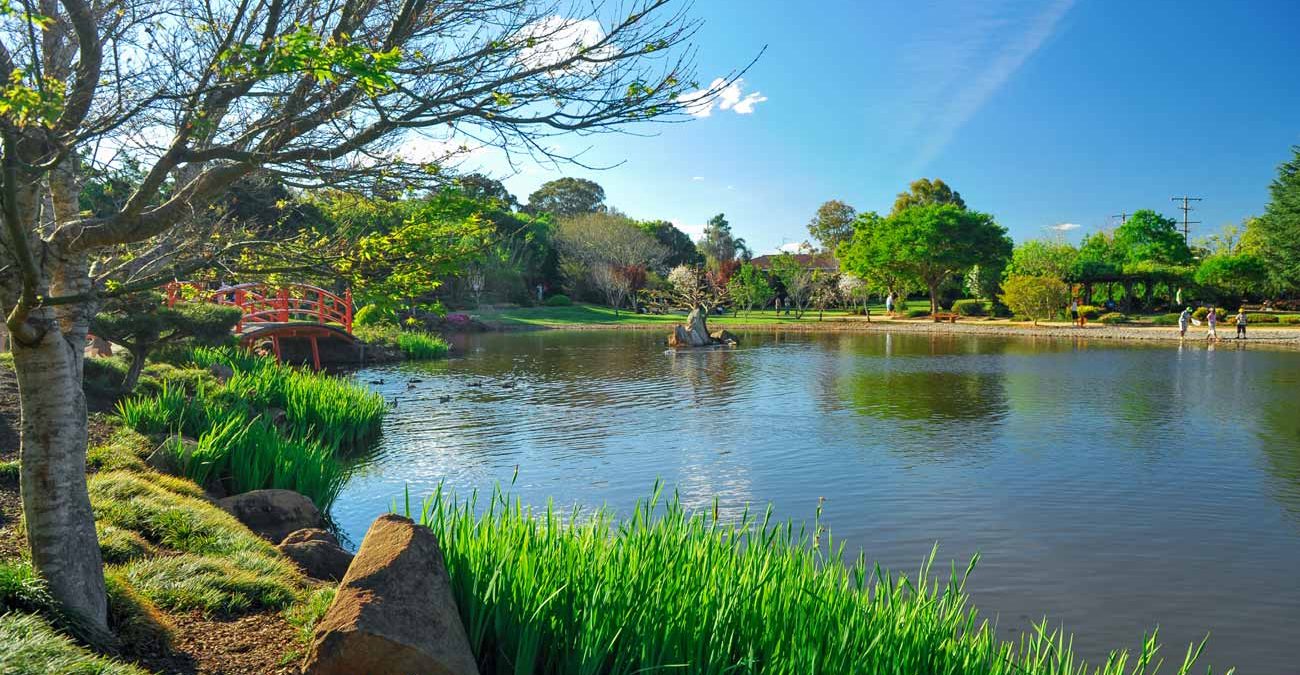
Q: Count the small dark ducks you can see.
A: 7